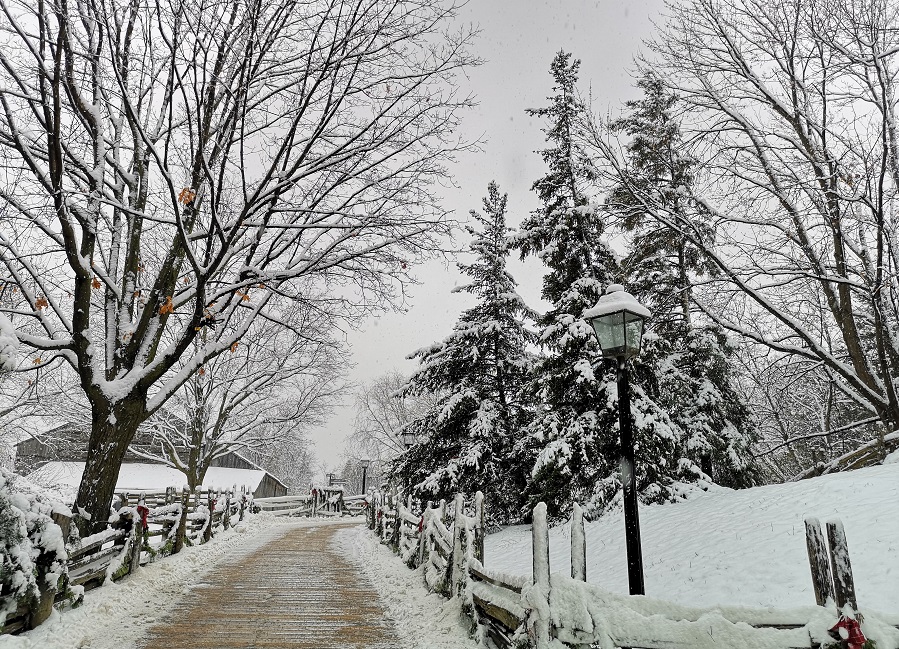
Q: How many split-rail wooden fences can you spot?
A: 2